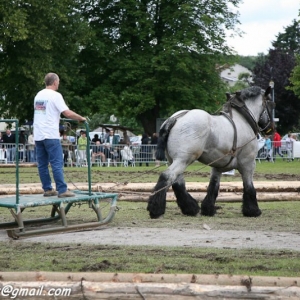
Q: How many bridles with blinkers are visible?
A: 1